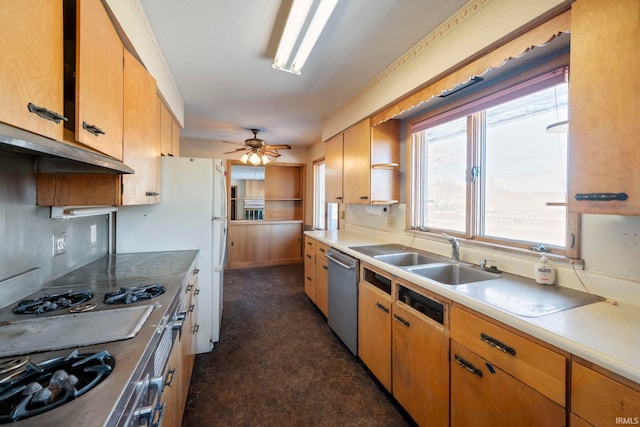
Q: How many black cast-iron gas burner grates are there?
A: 3